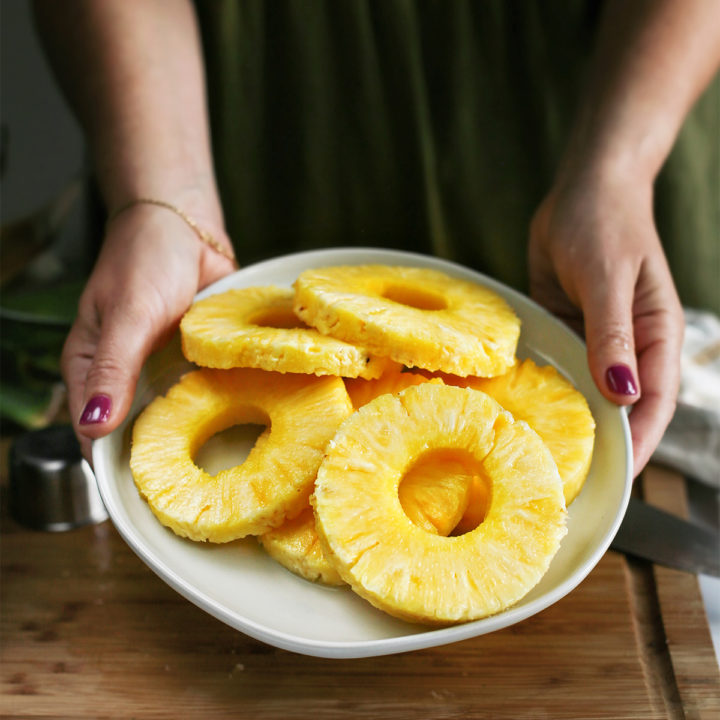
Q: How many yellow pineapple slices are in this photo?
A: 6